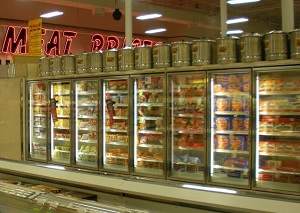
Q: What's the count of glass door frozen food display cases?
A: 8